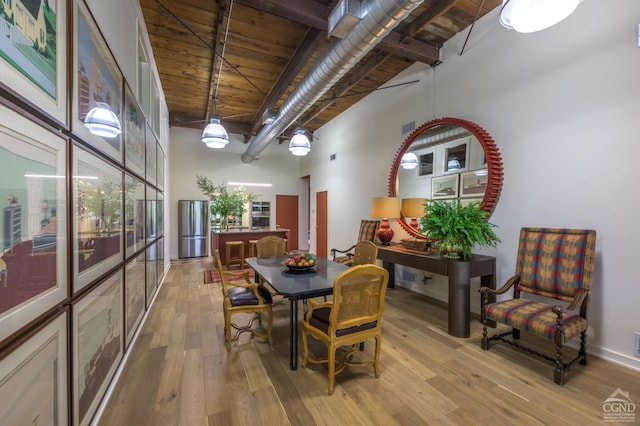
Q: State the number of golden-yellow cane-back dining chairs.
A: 4